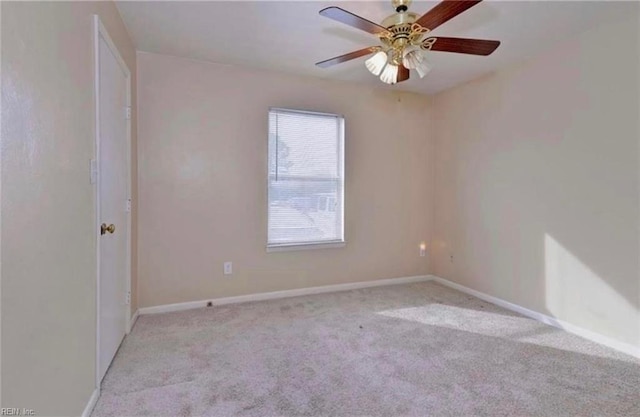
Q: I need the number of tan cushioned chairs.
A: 0